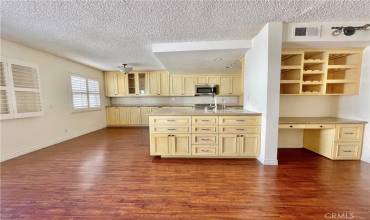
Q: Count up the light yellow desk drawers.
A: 4